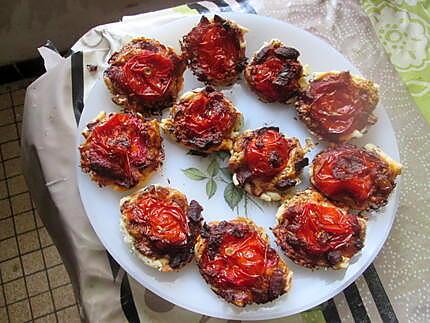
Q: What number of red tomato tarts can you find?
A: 11